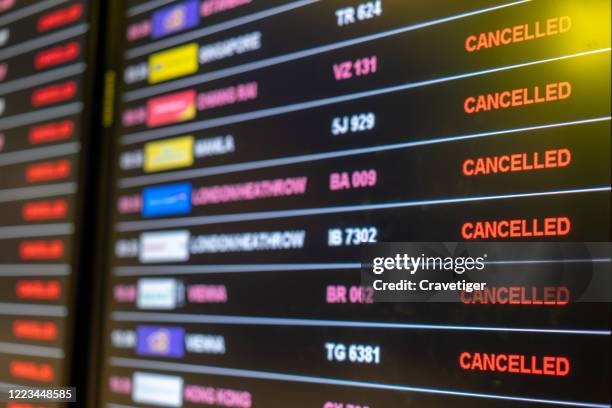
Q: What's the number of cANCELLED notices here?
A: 6